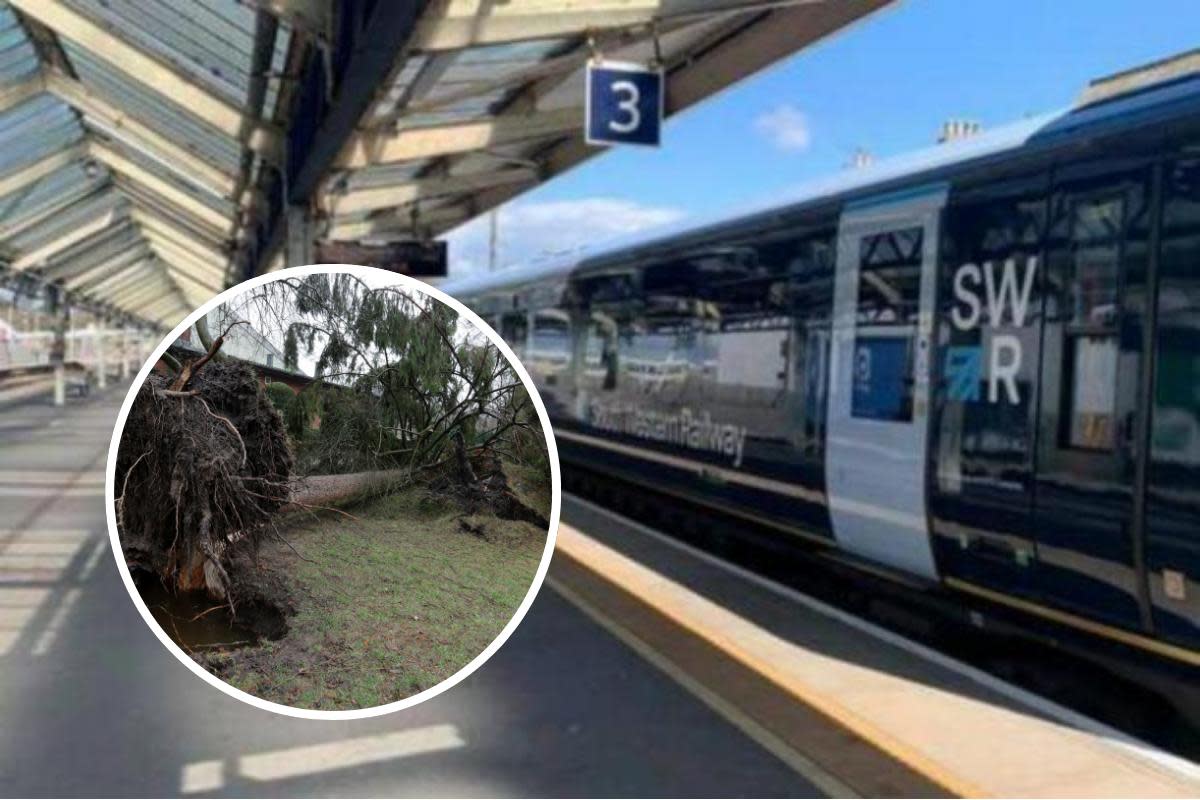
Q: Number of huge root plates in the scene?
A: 1